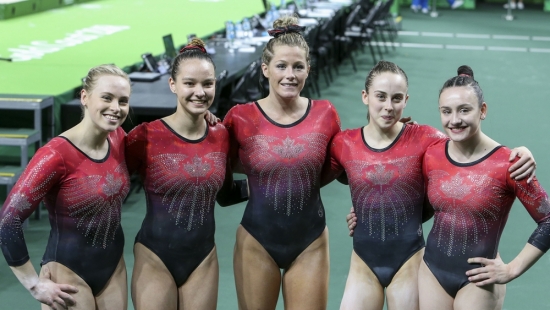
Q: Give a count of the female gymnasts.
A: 5